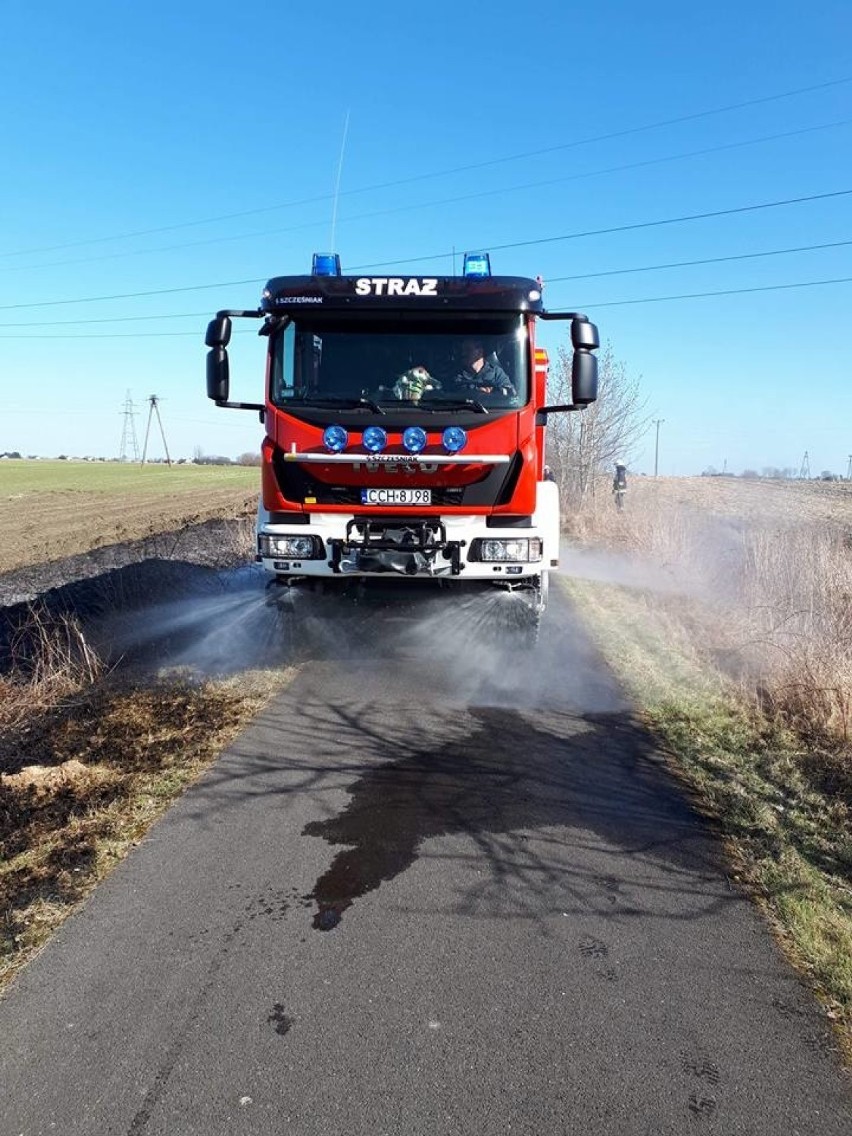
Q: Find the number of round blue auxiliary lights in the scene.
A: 4